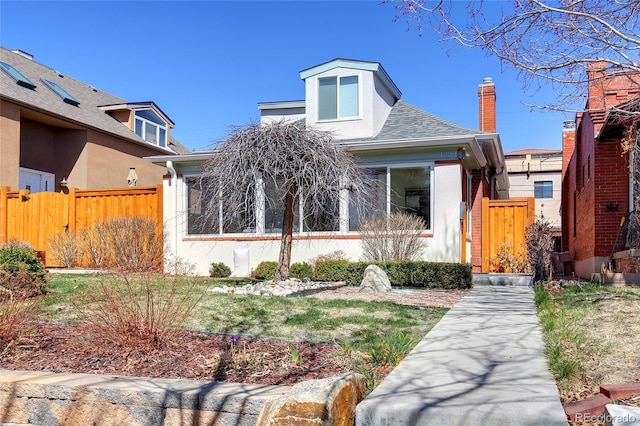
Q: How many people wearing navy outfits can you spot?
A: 0